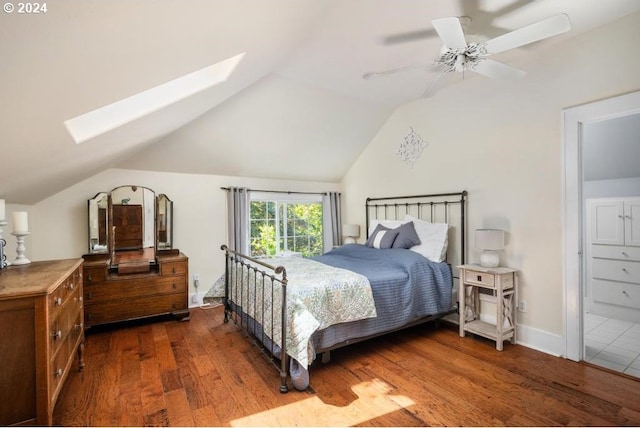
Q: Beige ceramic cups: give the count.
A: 0